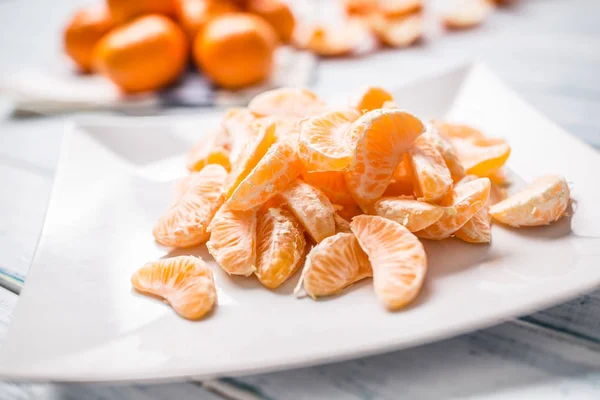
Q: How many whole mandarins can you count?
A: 6